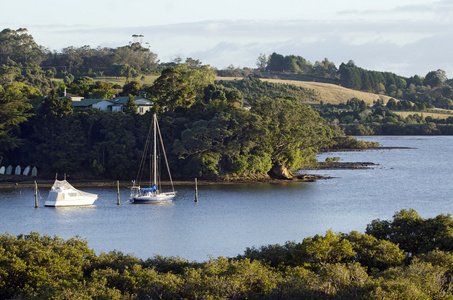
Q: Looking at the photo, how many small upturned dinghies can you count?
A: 5